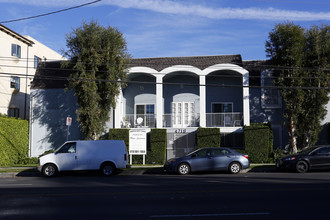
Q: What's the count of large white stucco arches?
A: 3